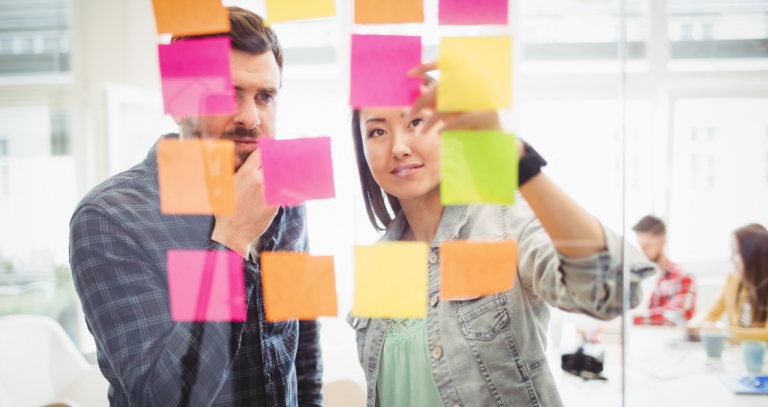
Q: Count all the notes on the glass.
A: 14